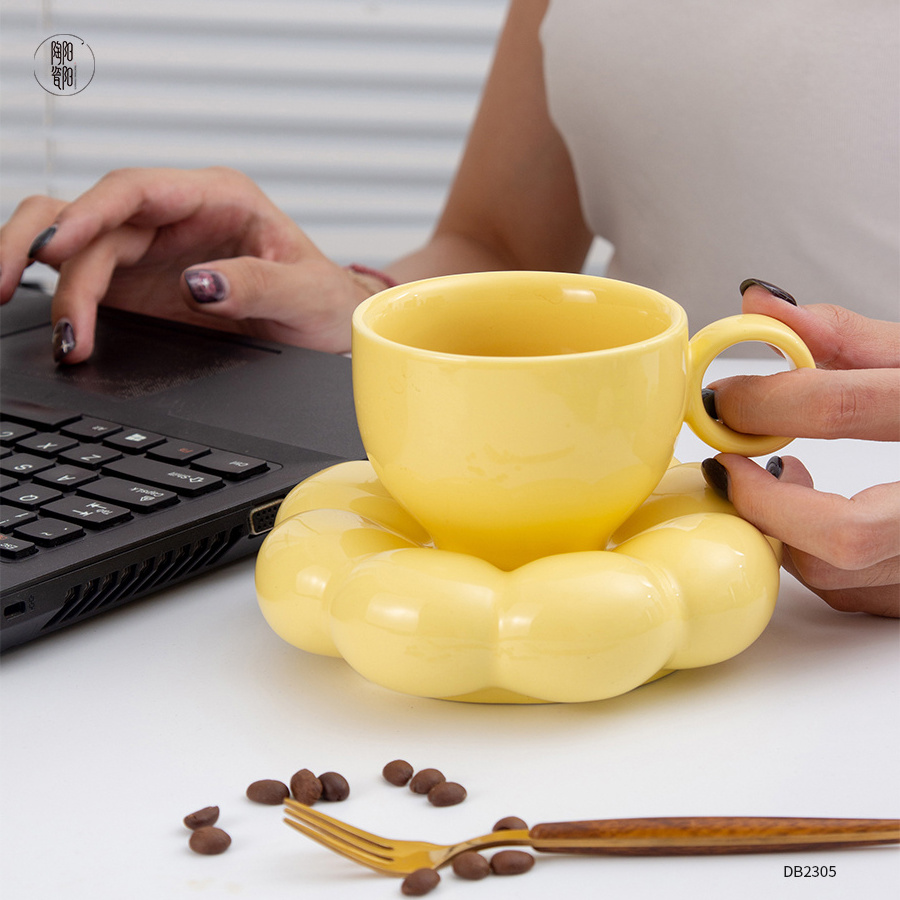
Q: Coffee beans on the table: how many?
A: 12